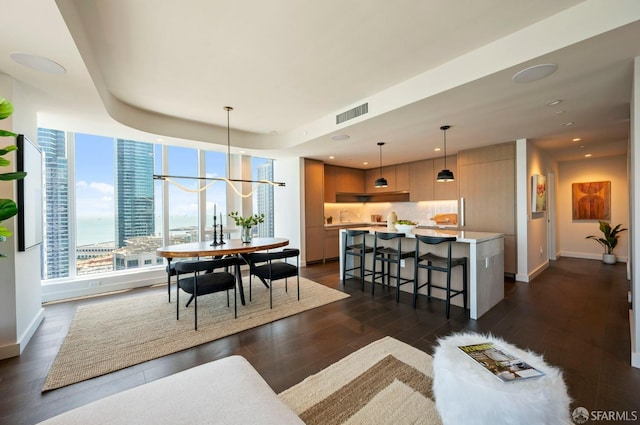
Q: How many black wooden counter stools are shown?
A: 3